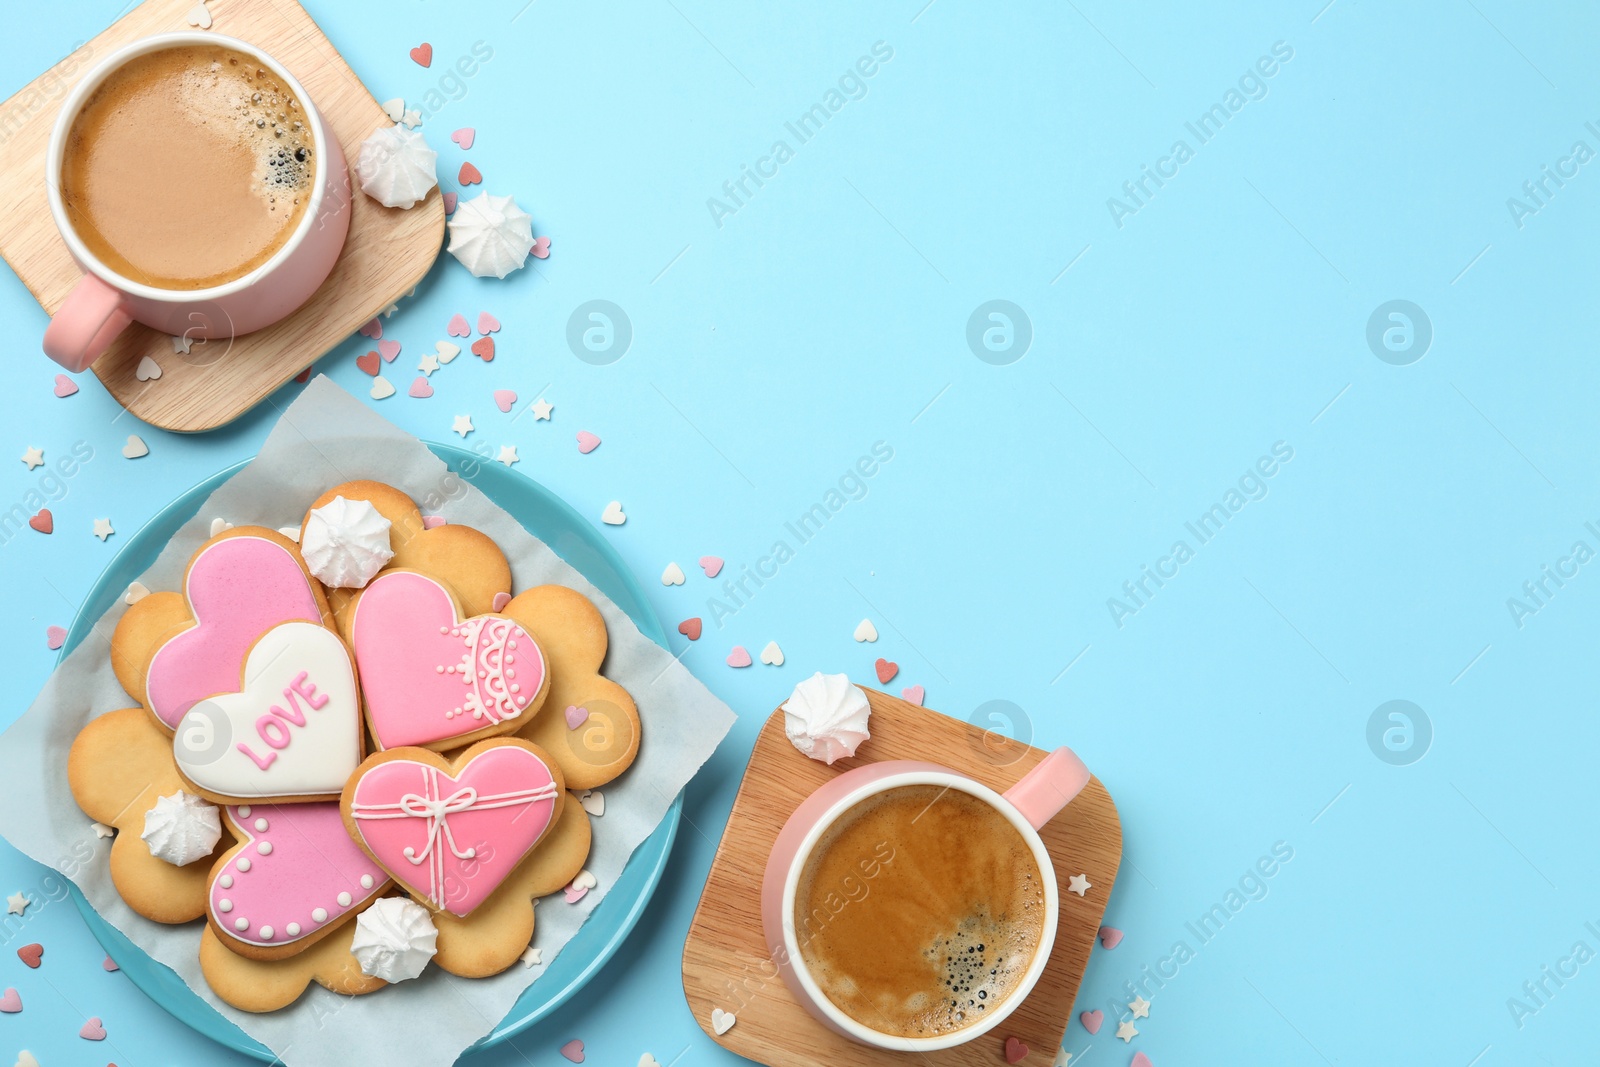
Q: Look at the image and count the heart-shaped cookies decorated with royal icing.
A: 5